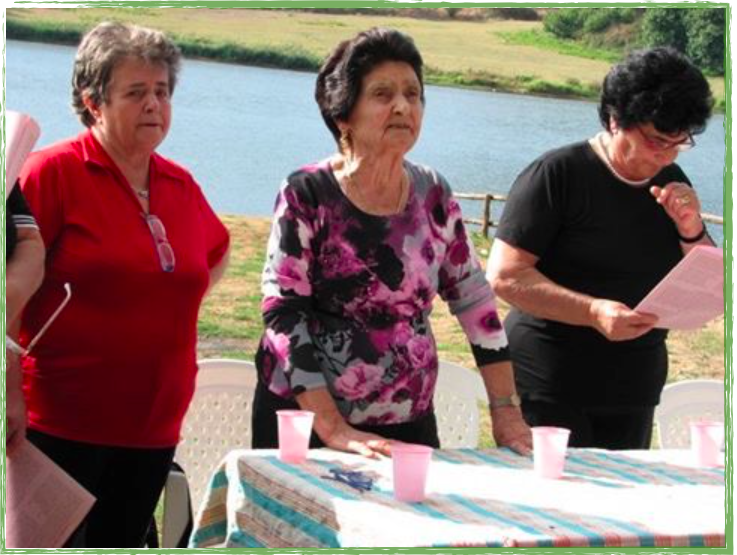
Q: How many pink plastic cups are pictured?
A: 4